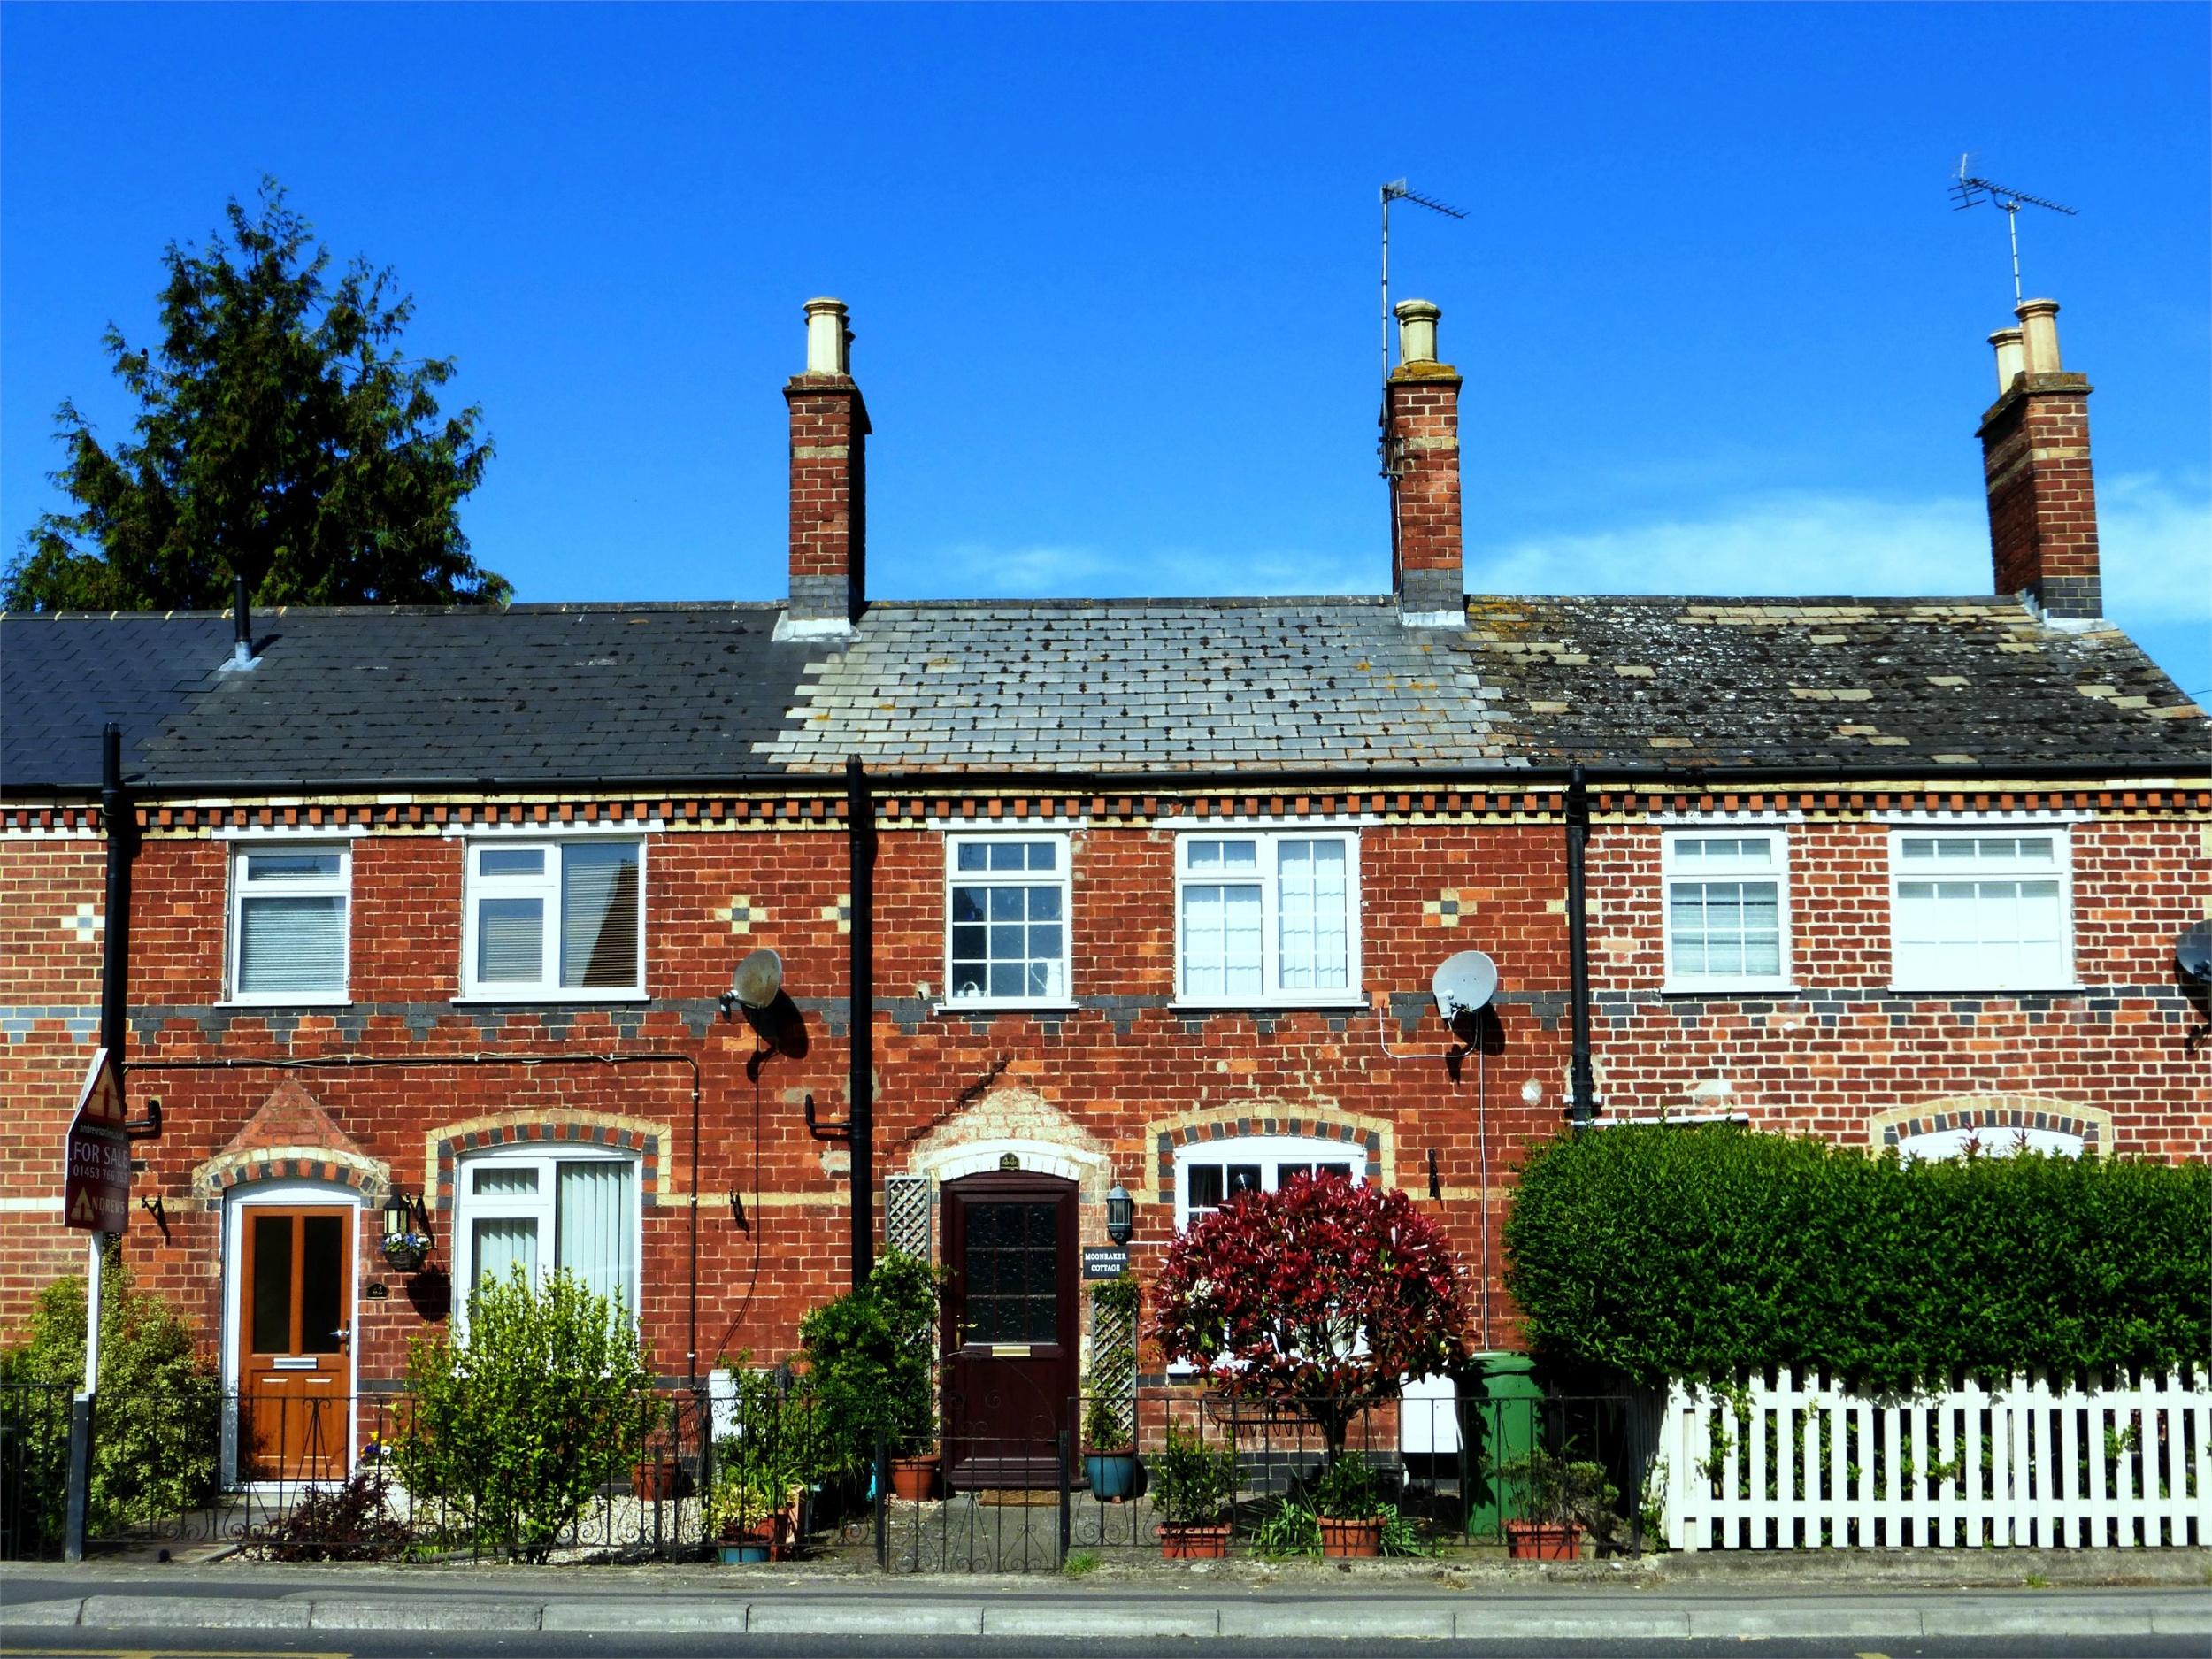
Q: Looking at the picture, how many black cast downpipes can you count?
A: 3